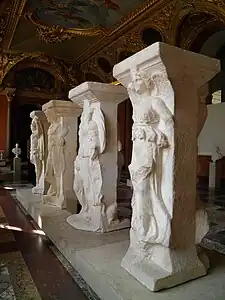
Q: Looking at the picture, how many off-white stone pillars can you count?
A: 4